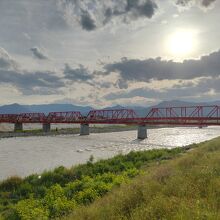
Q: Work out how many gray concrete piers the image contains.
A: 4